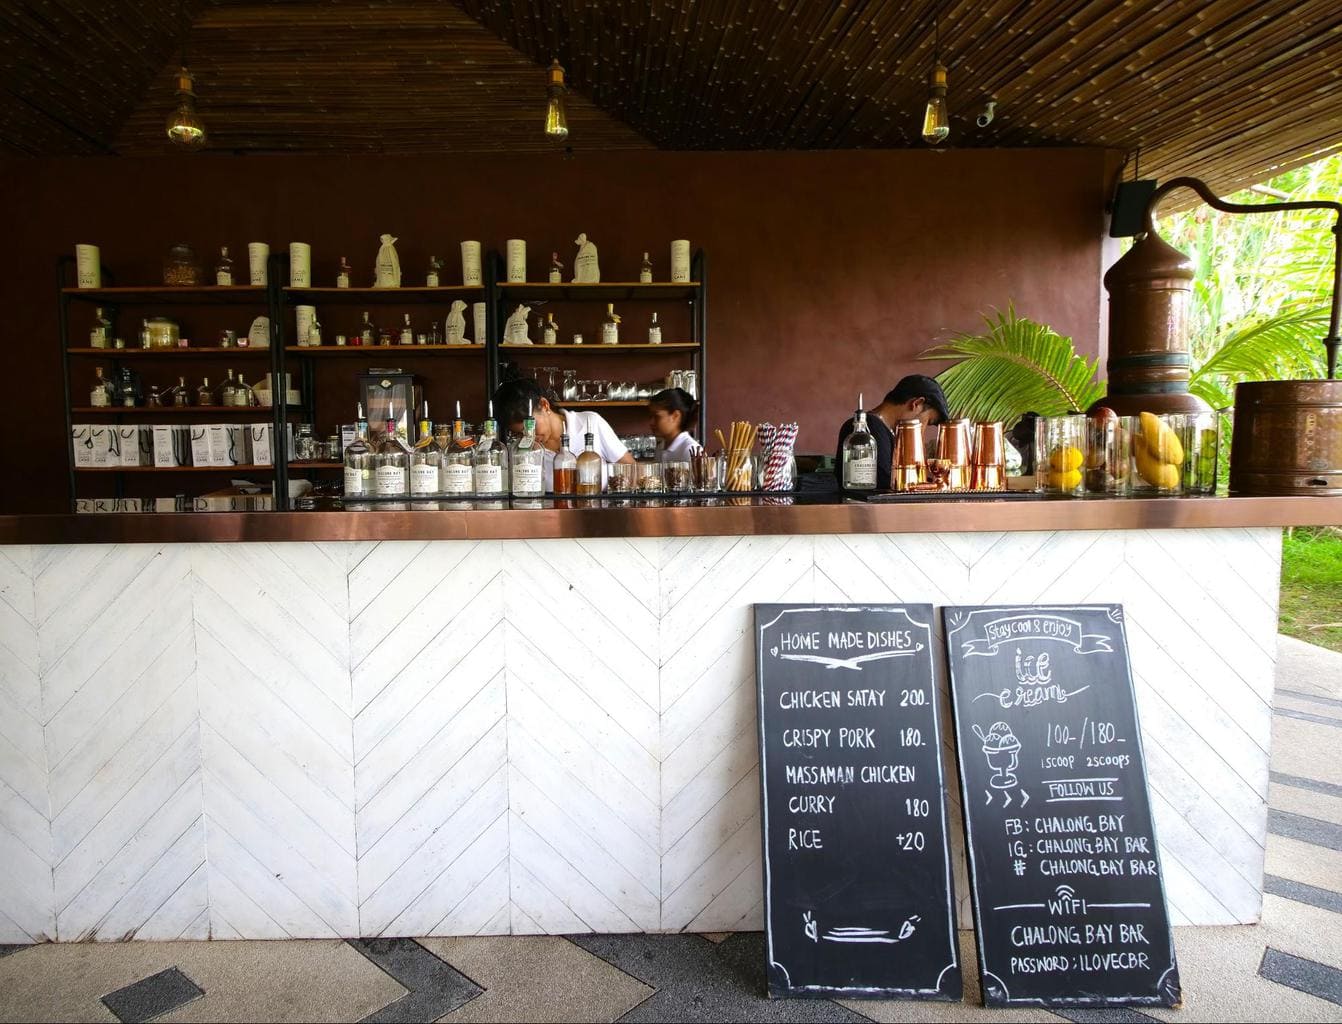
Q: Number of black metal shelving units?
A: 3